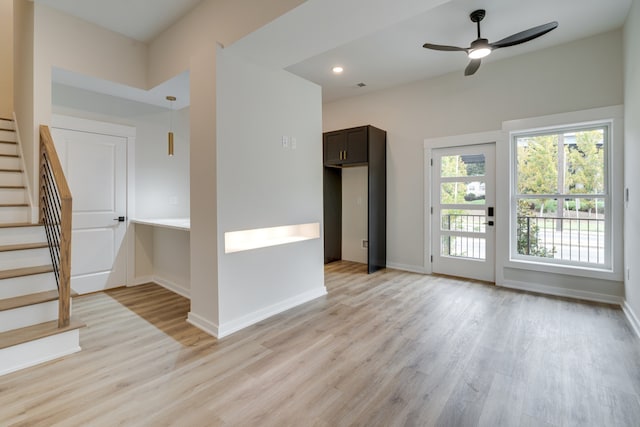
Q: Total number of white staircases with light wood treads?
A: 1